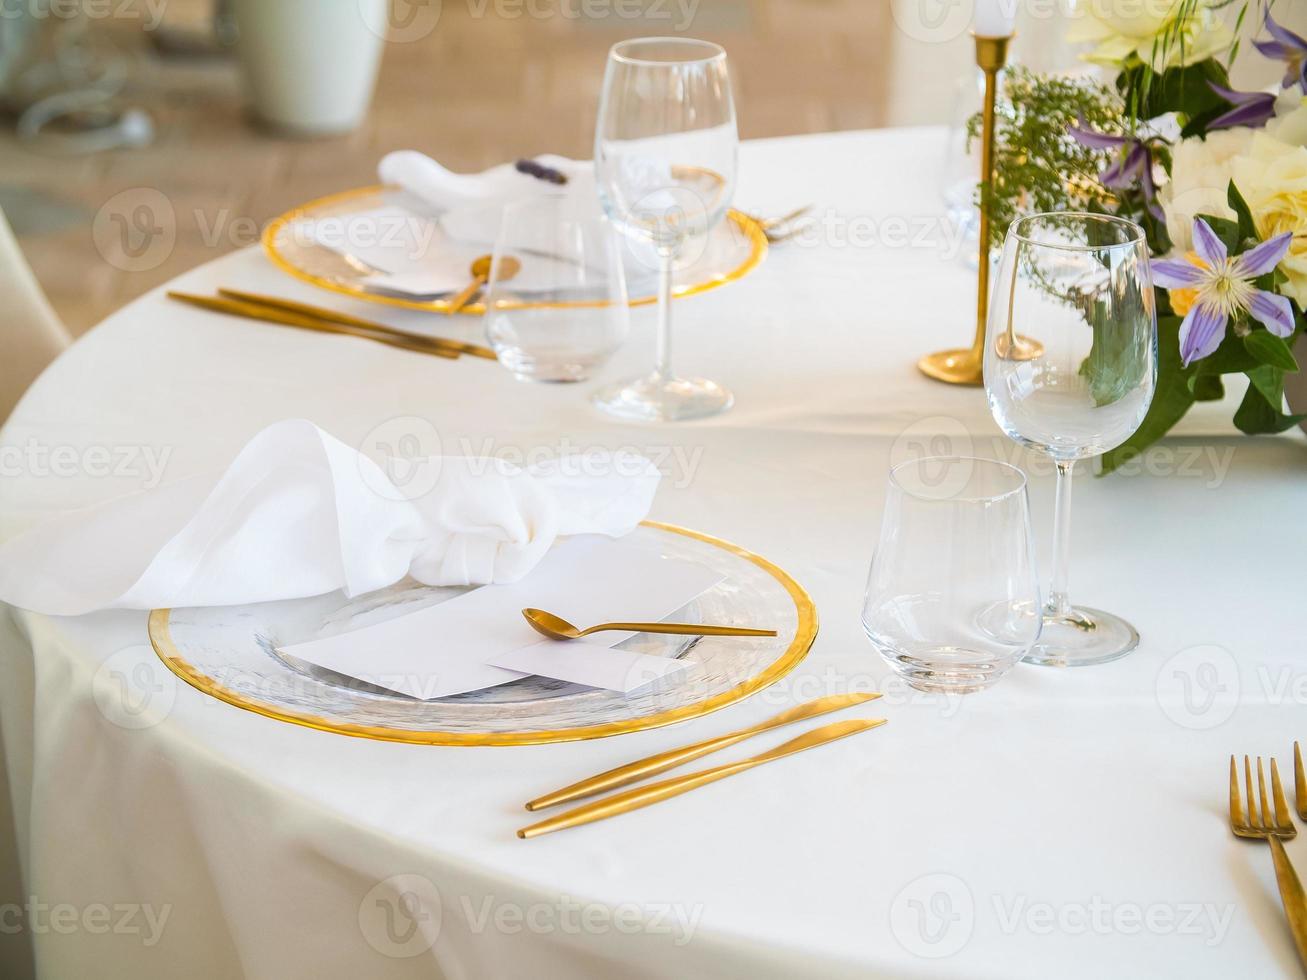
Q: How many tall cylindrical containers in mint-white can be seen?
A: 1